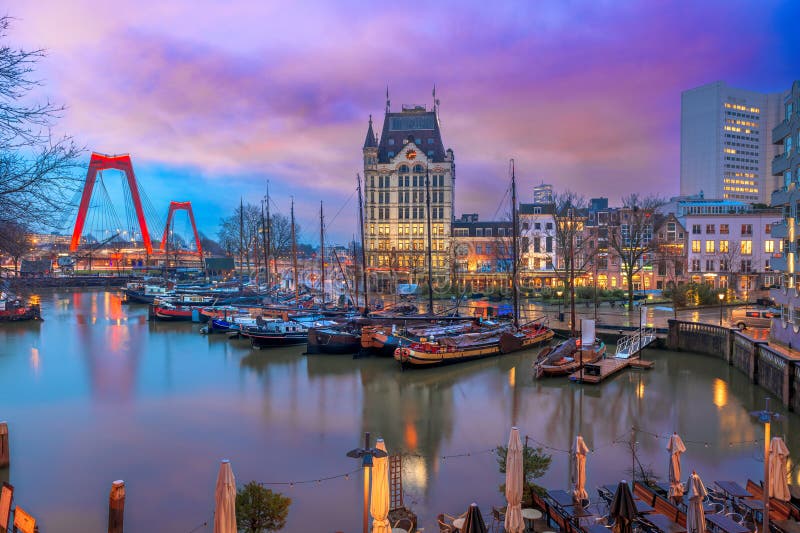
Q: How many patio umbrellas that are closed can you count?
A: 9